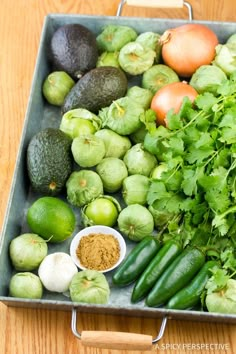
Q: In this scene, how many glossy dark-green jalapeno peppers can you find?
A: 4